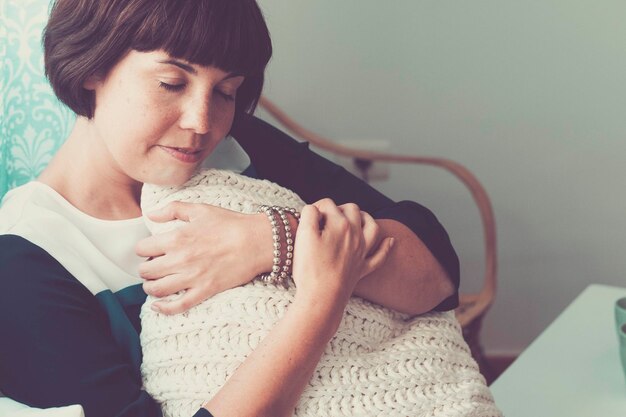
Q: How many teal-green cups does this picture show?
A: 2